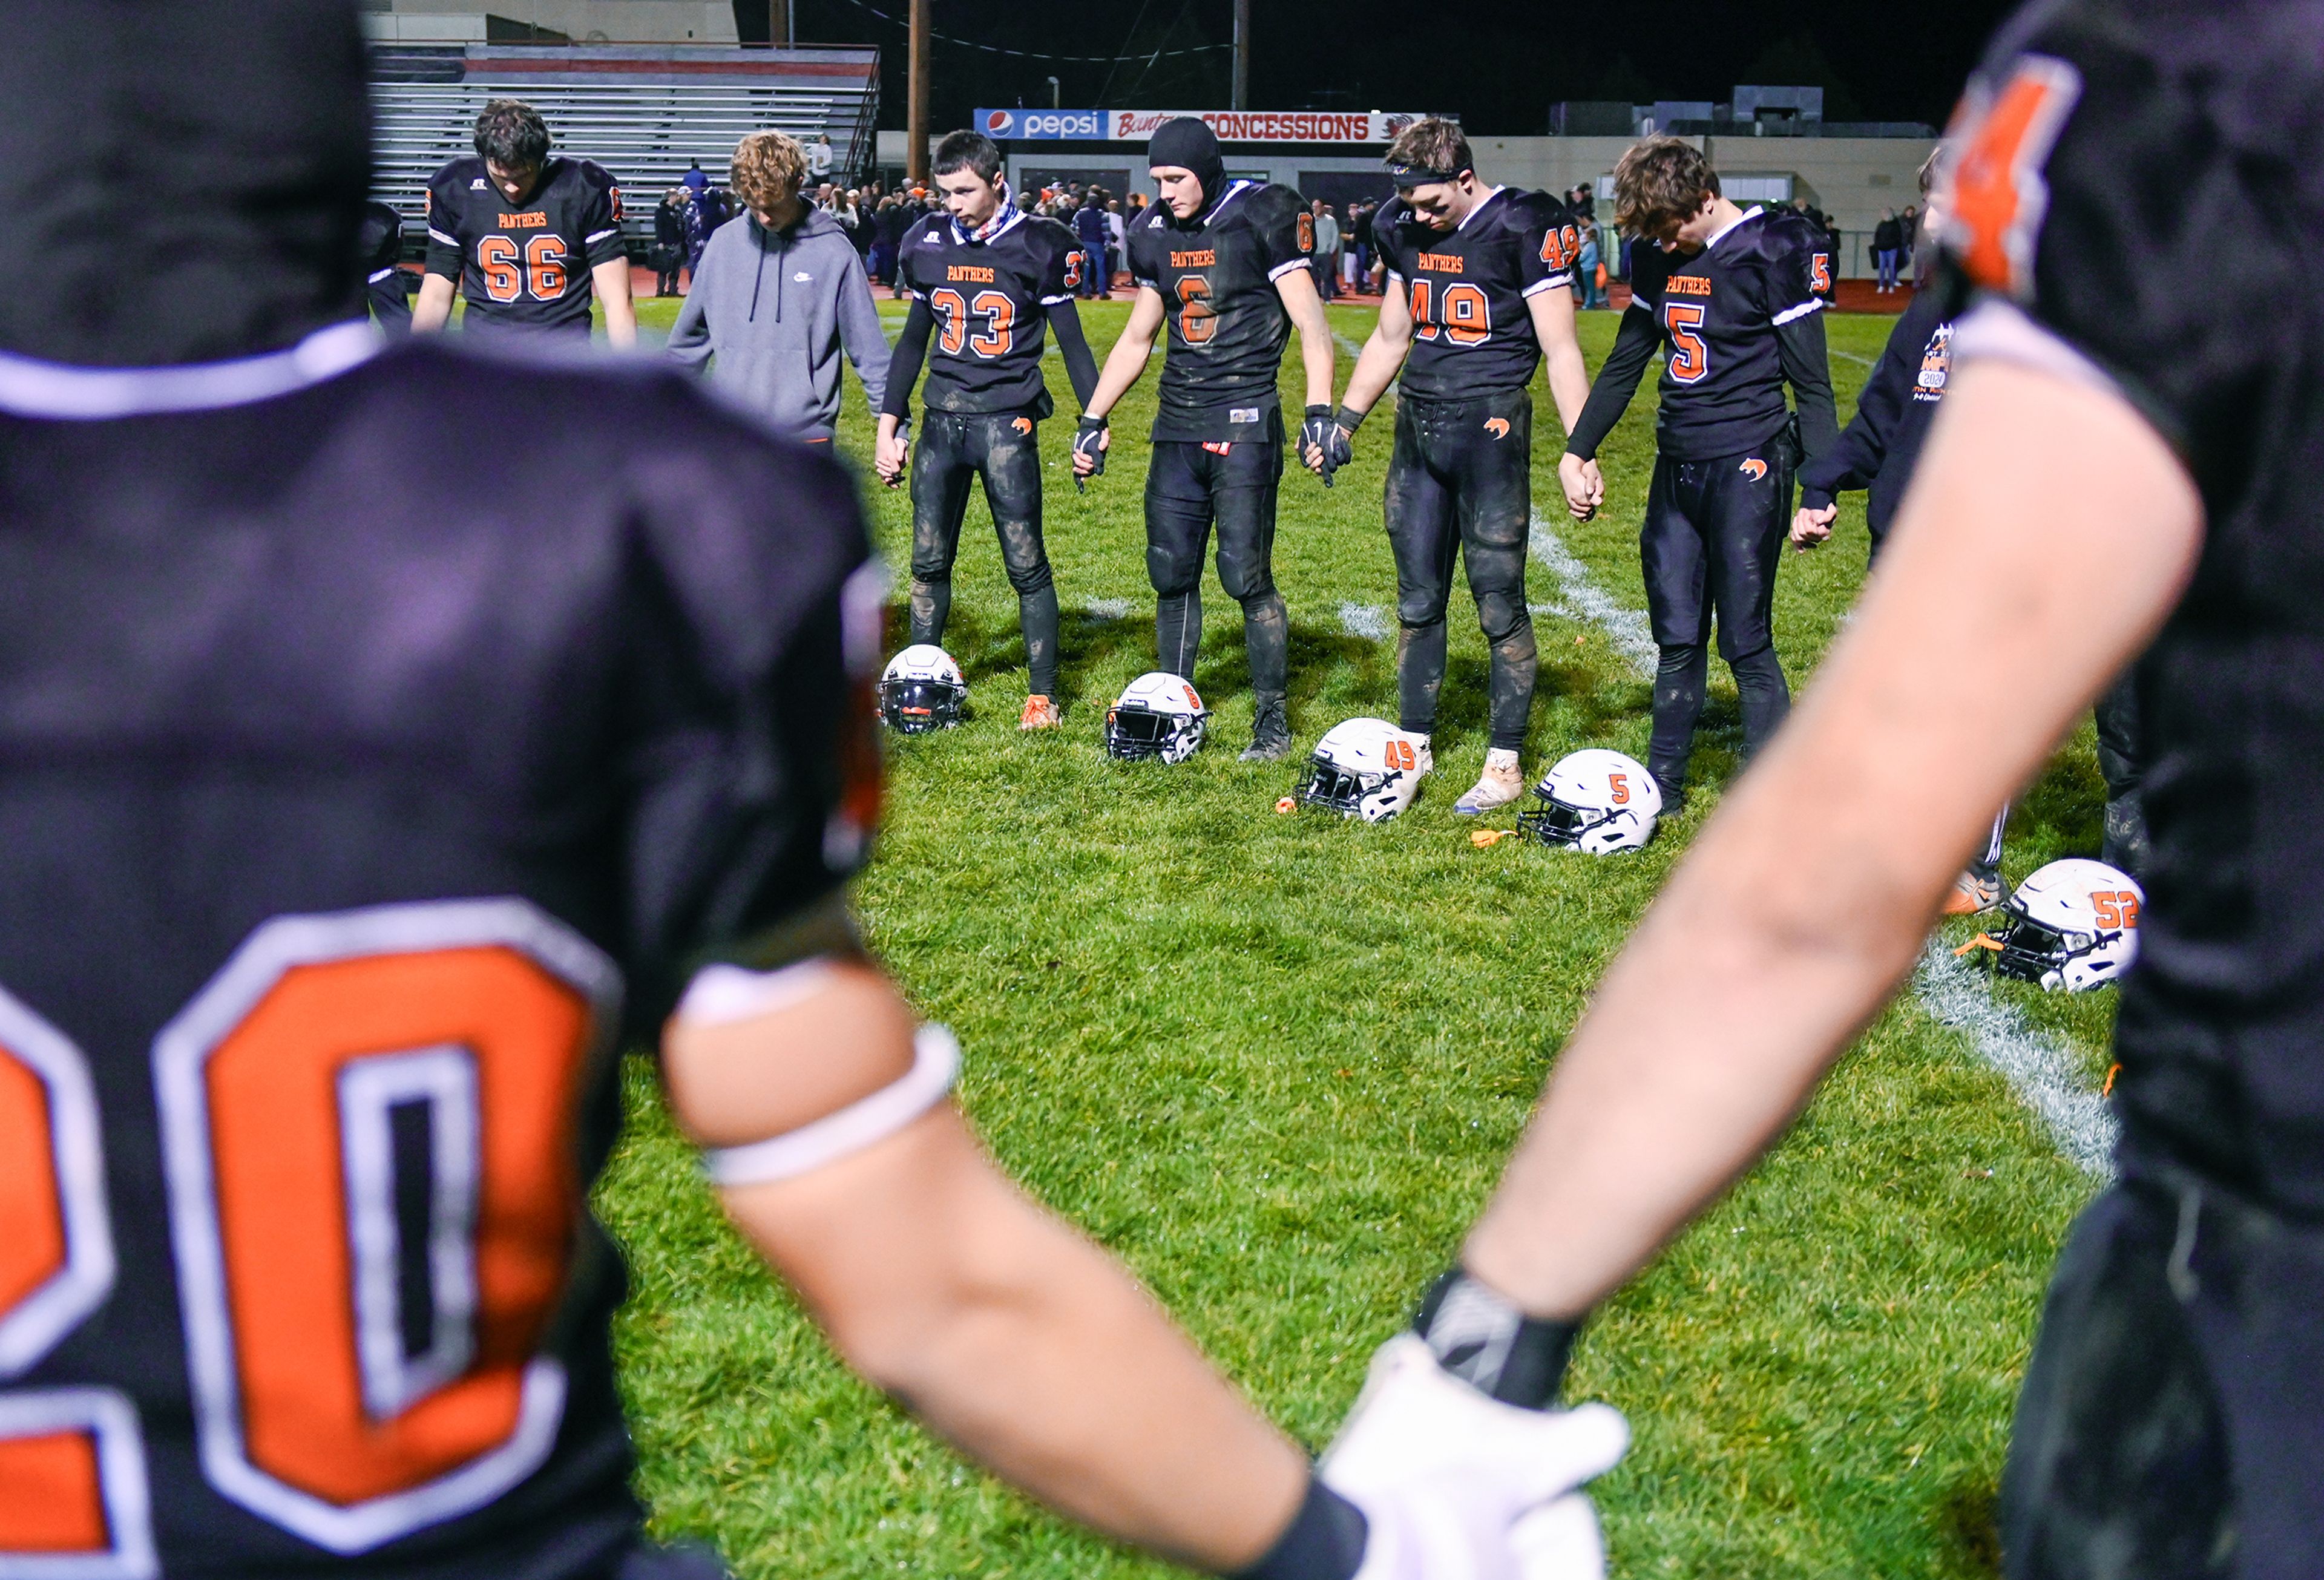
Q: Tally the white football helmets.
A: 5